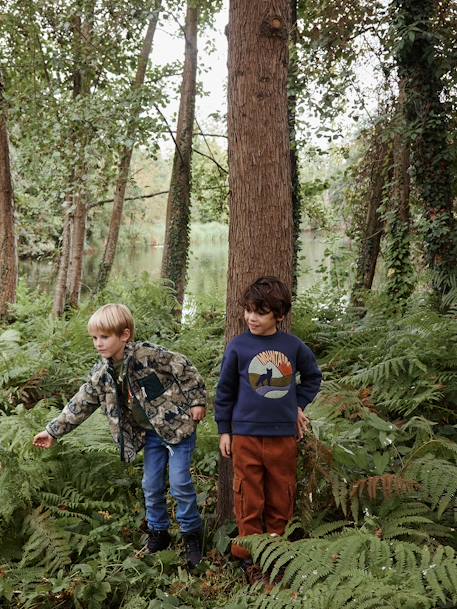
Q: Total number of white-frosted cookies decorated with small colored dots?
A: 0